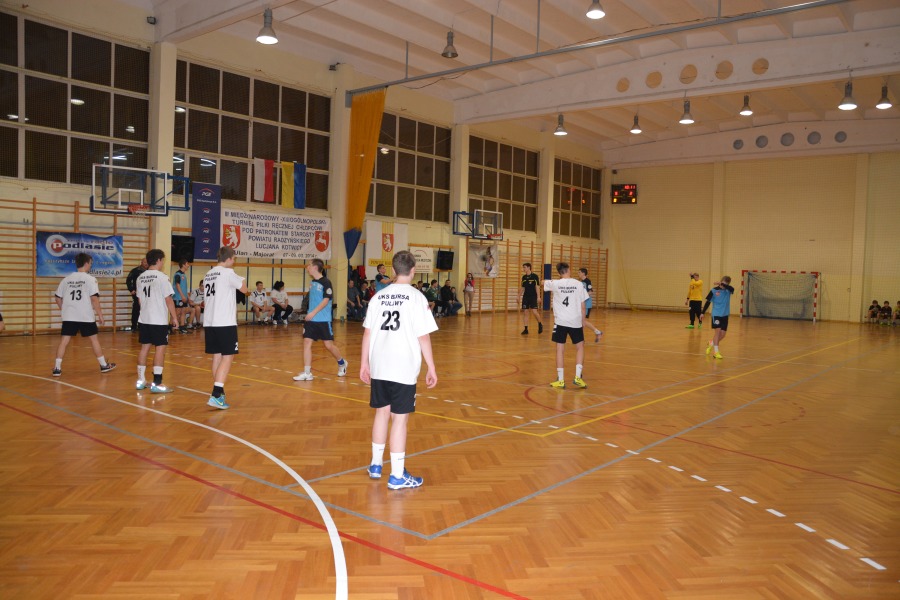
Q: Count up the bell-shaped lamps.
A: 9